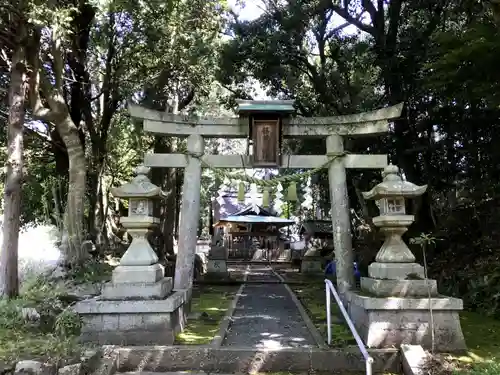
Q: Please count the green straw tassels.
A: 3